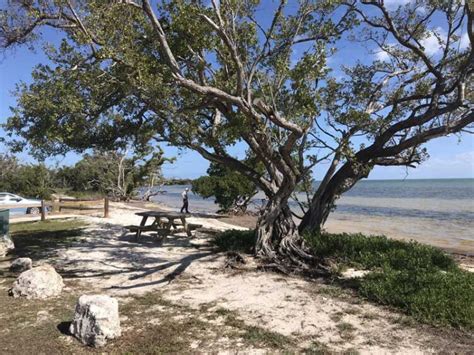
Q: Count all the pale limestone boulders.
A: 4